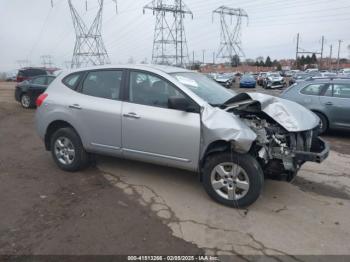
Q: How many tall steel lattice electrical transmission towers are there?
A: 3